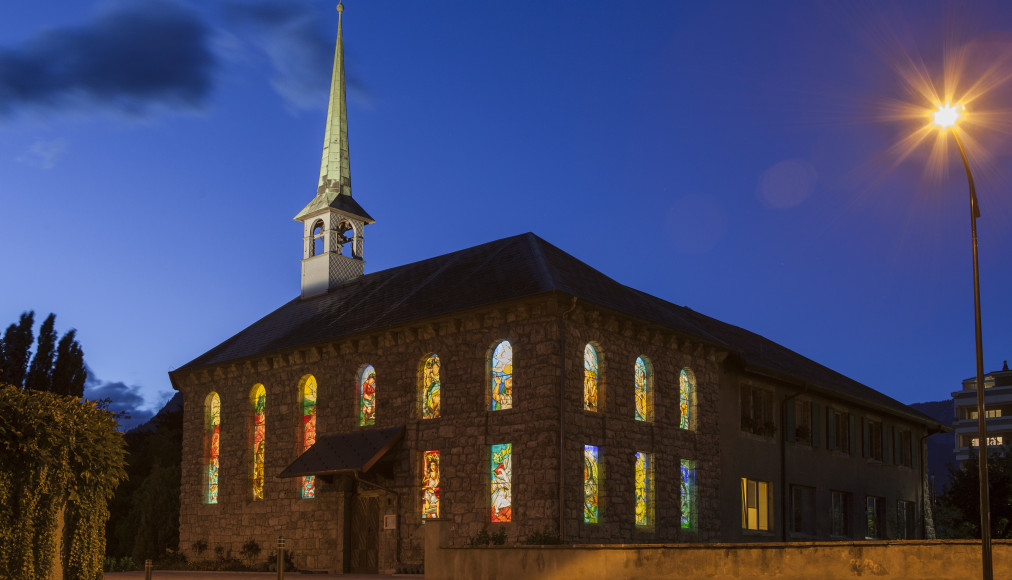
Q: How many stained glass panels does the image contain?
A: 14